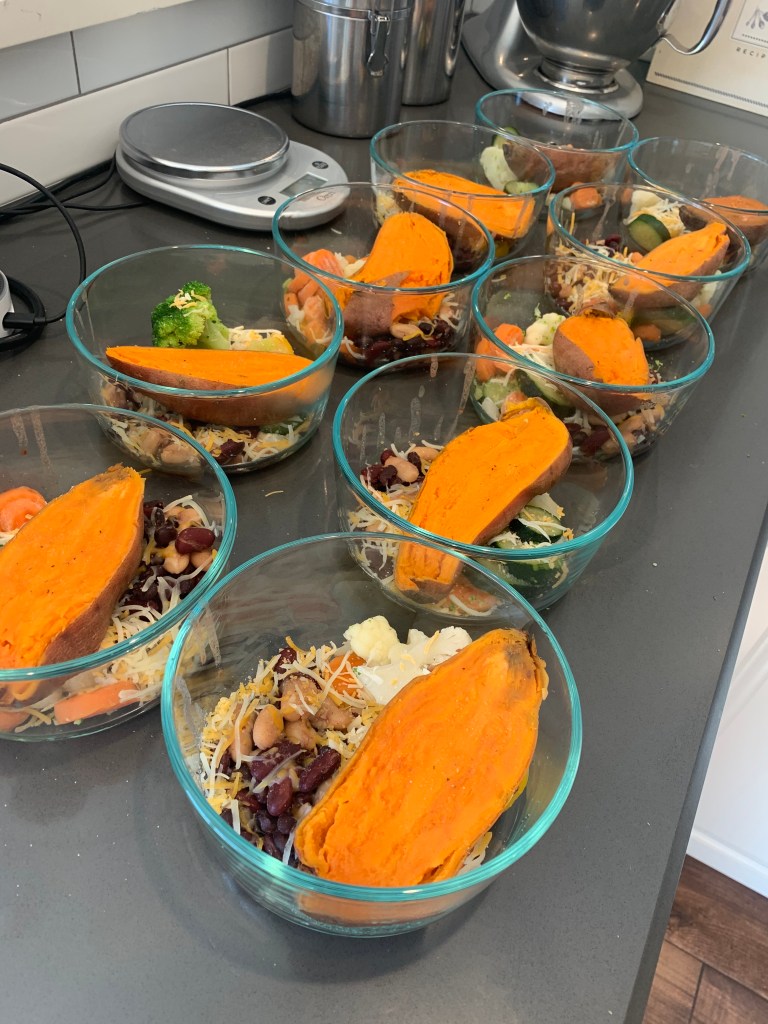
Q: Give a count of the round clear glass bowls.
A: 10